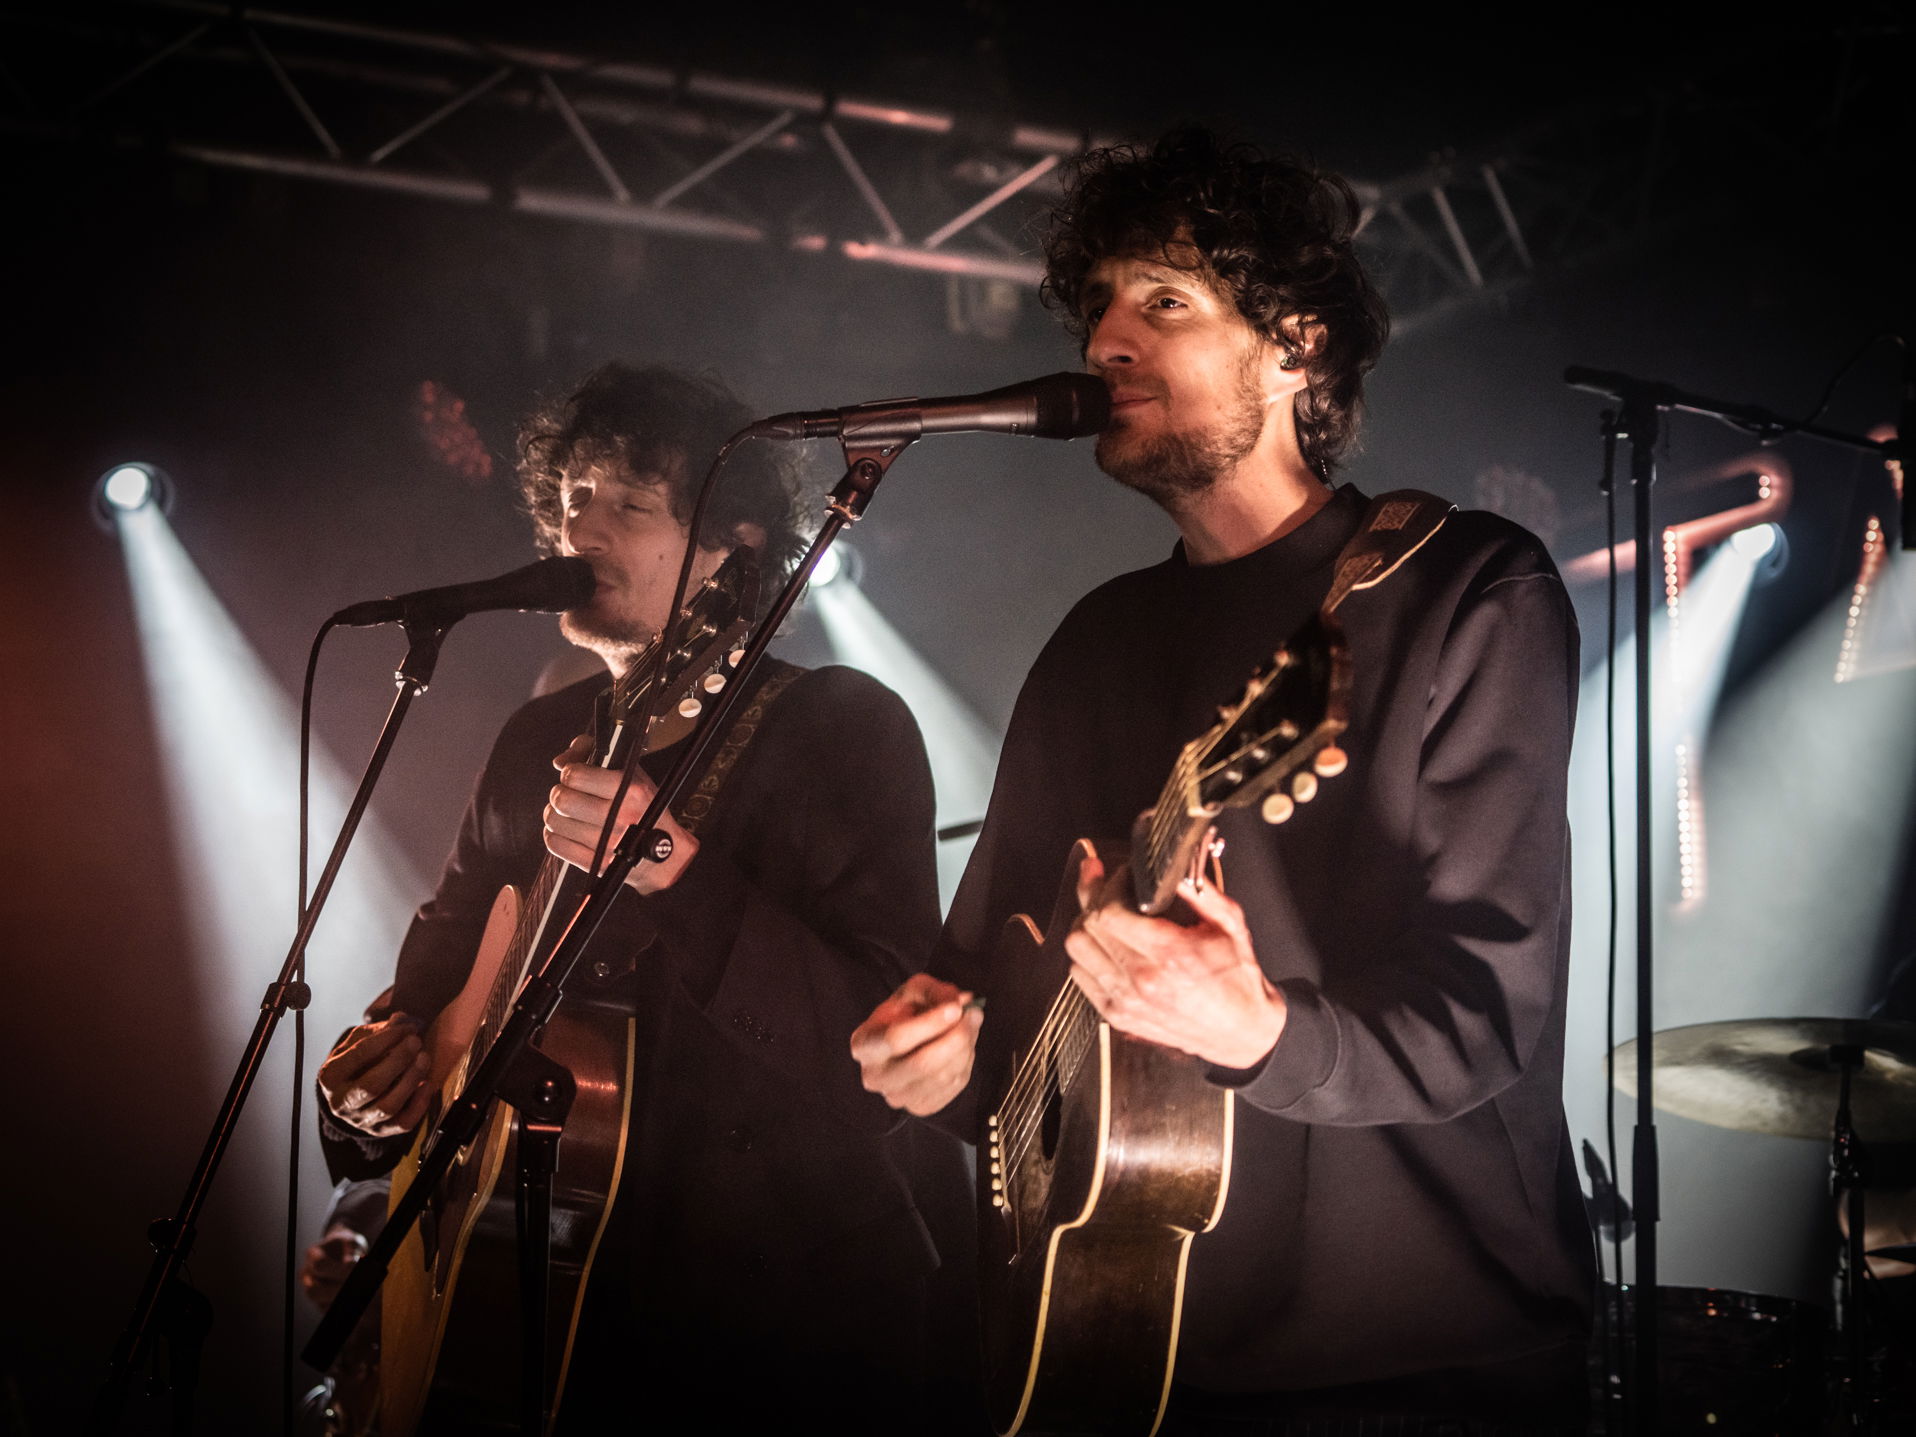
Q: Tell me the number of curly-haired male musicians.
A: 2